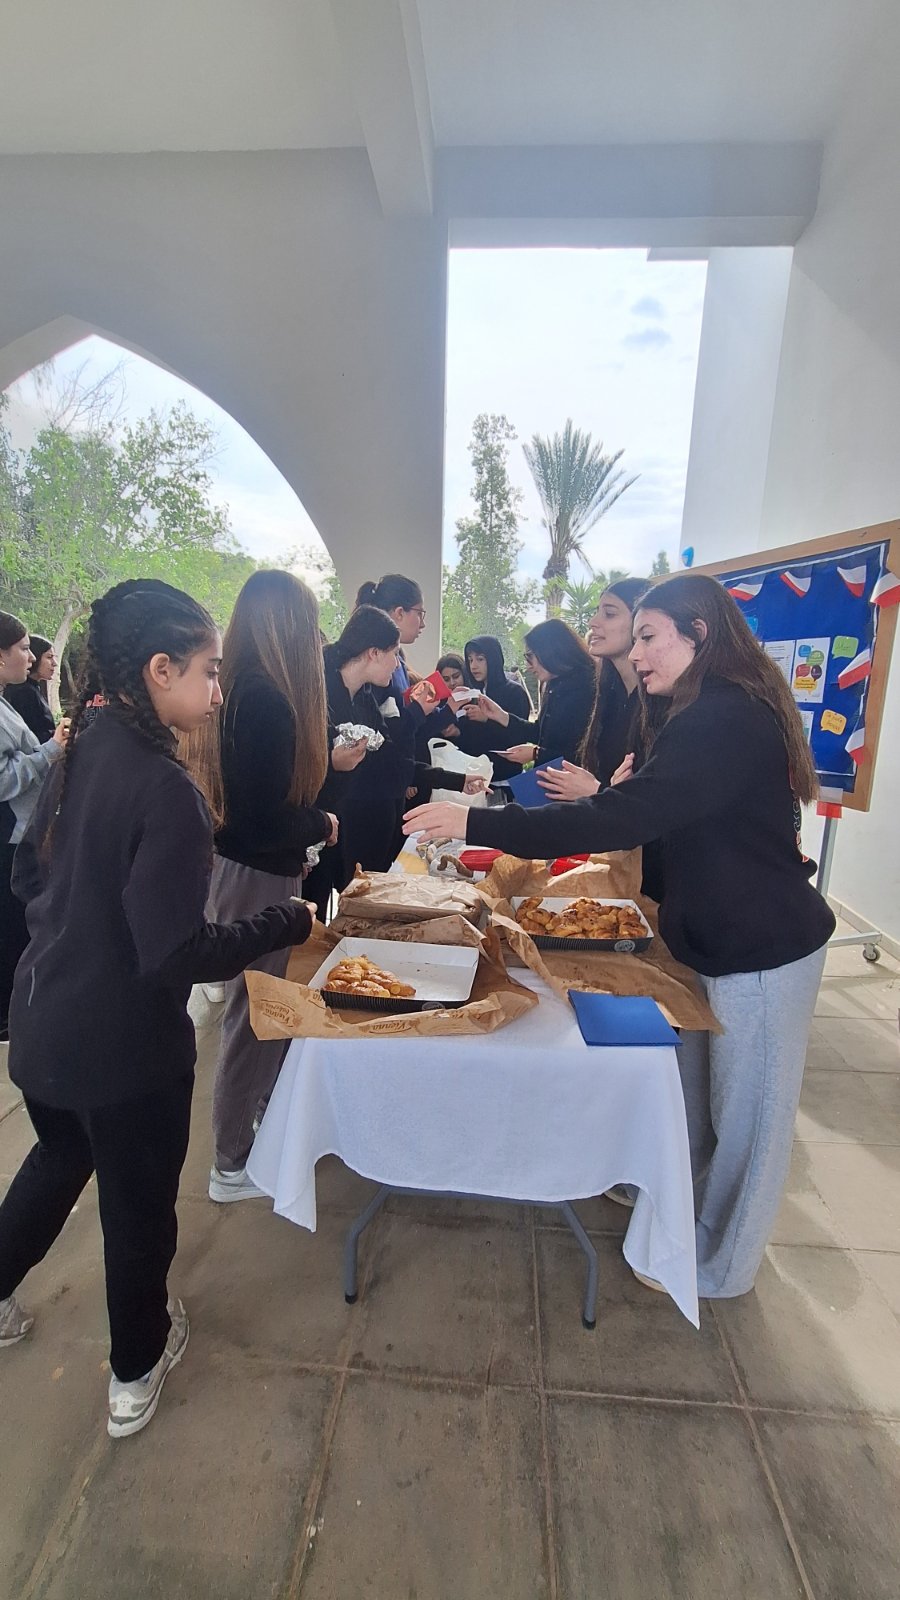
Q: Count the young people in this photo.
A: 11